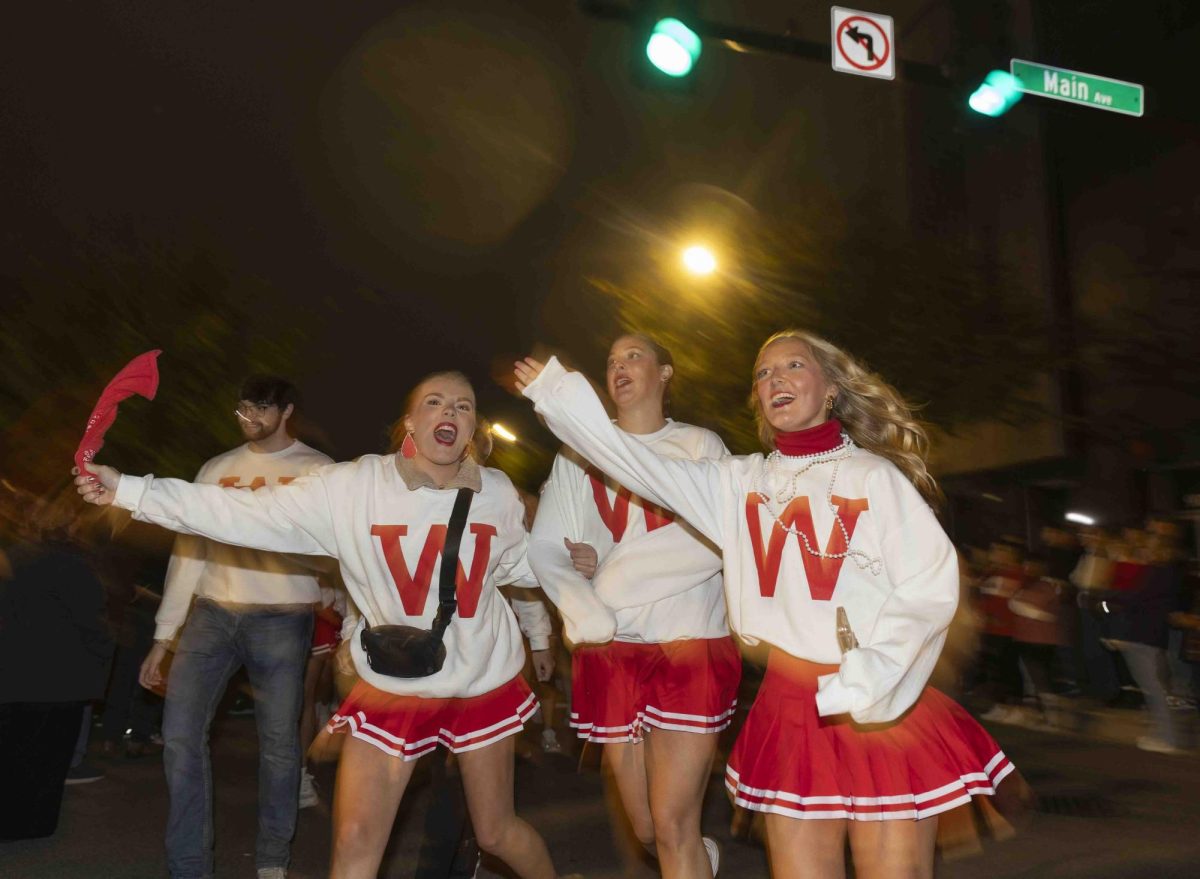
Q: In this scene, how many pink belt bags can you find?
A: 0